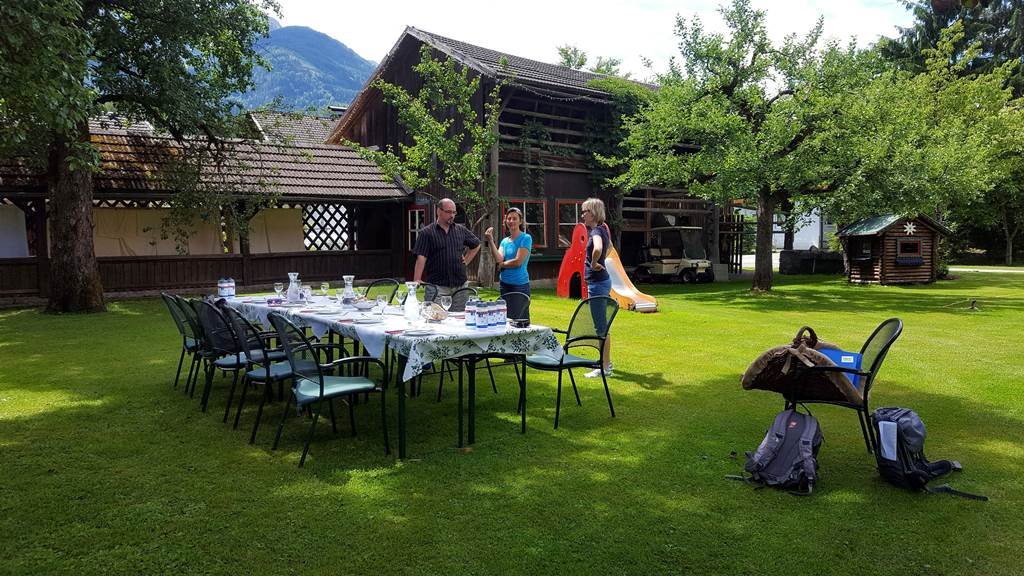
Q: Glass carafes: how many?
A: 3